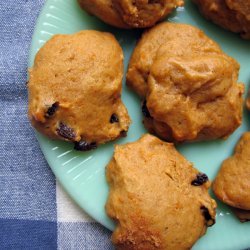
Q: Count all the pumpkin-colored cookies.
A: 6